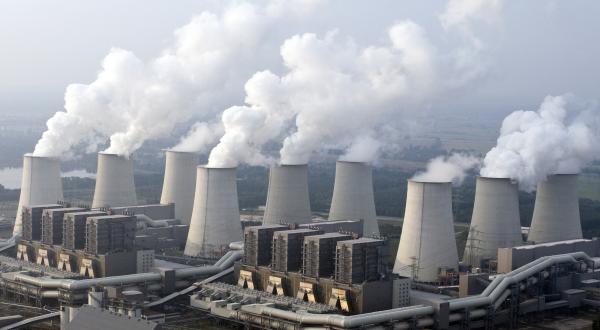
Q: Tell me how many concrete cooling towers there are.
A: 9